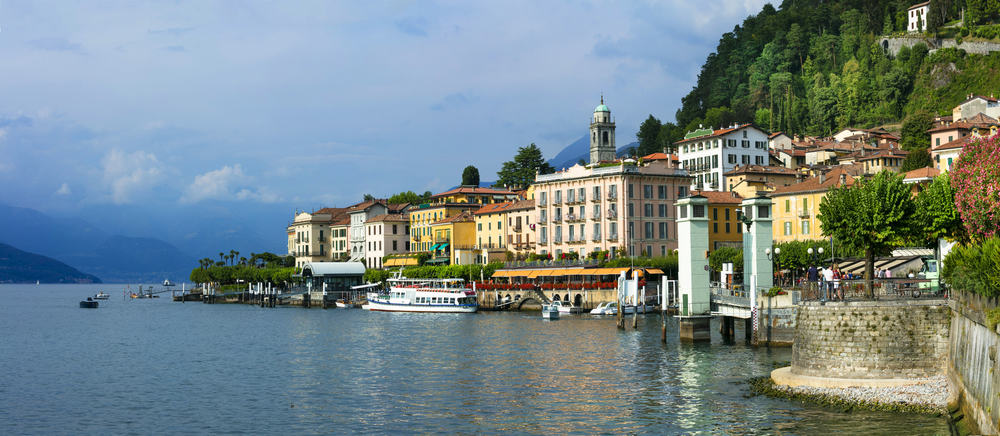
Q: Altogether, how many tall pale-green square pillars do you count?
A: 2